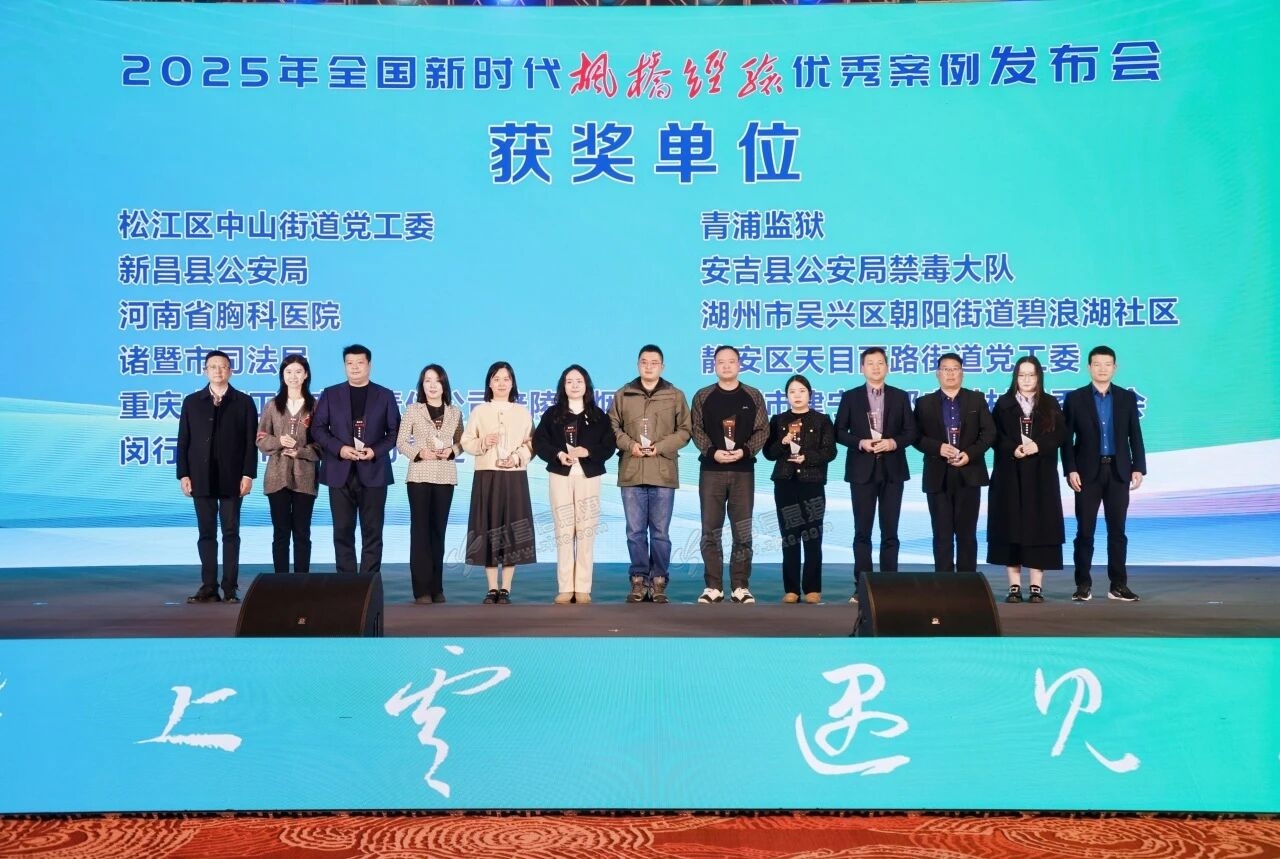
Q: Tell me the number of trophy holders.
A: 11